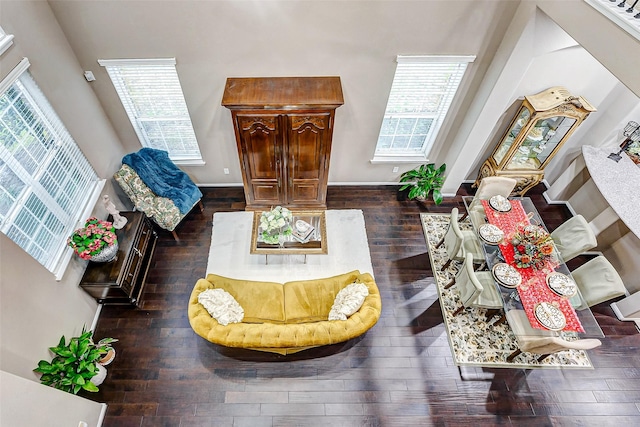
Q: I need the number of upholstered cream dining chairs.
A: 6